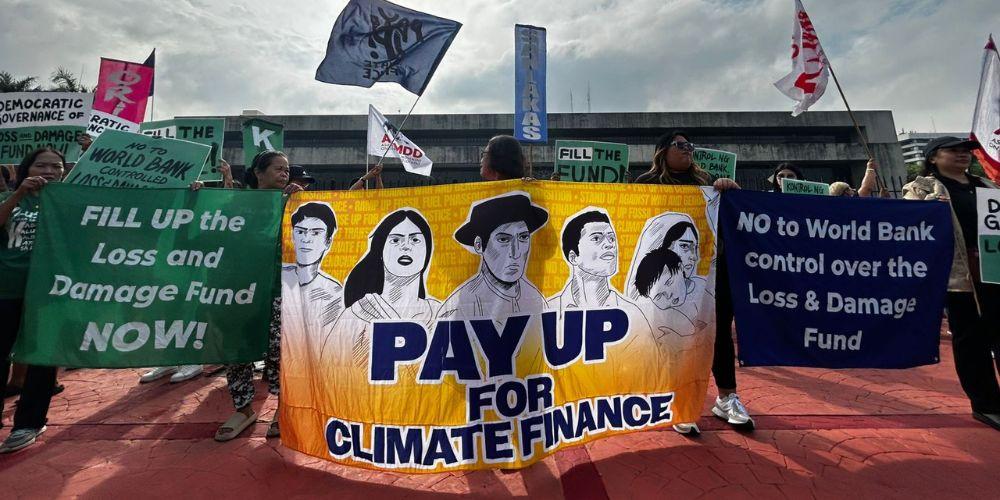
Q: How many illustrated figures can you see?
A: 6